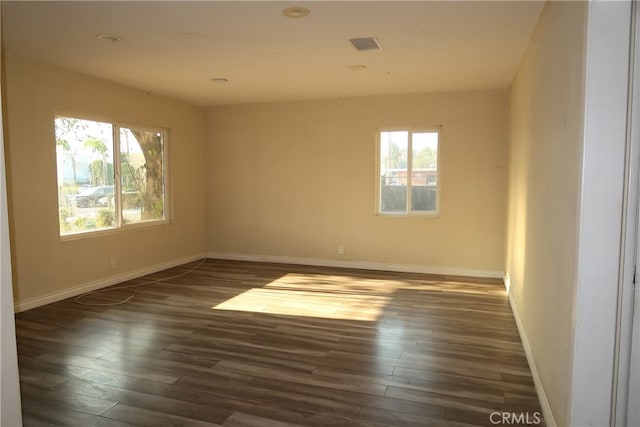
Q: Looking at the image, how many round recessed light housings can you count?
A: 4